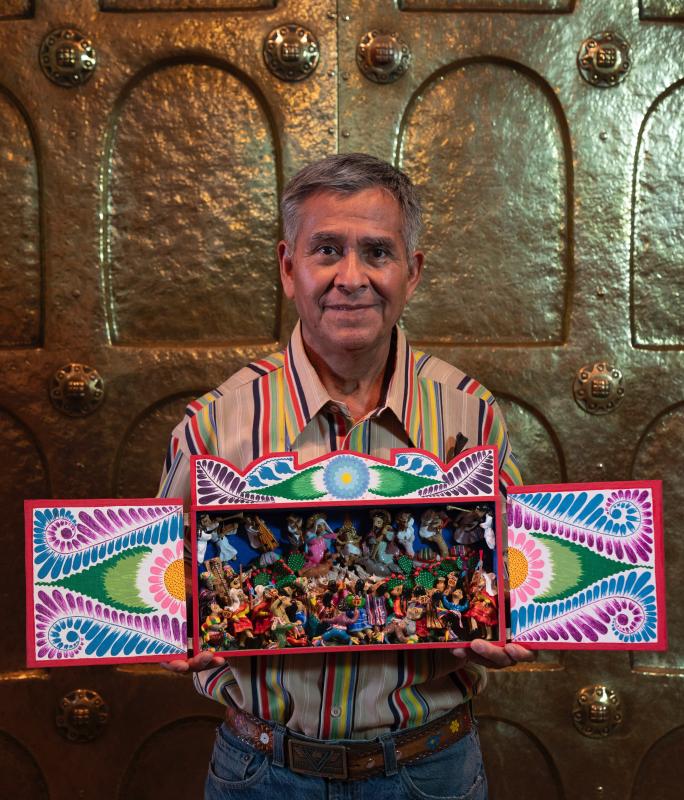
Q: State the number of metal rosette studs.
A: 8